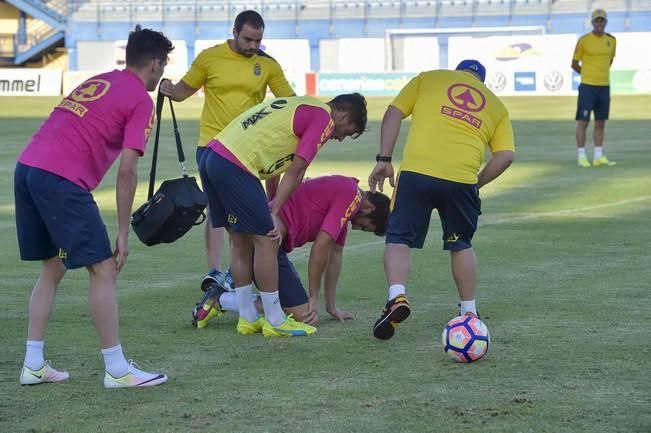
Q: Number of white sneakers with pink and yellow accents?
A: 2